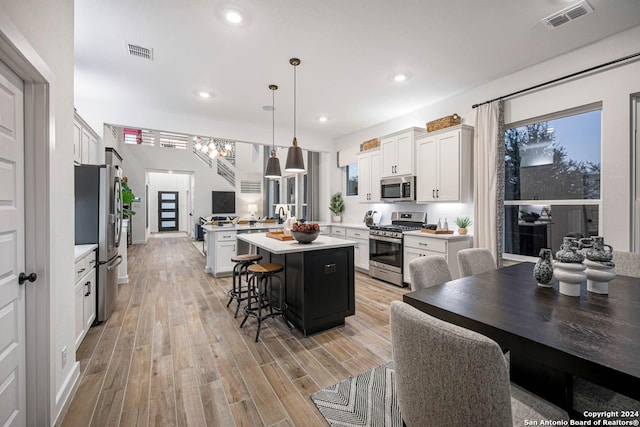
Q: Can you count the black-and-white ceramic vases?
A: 3